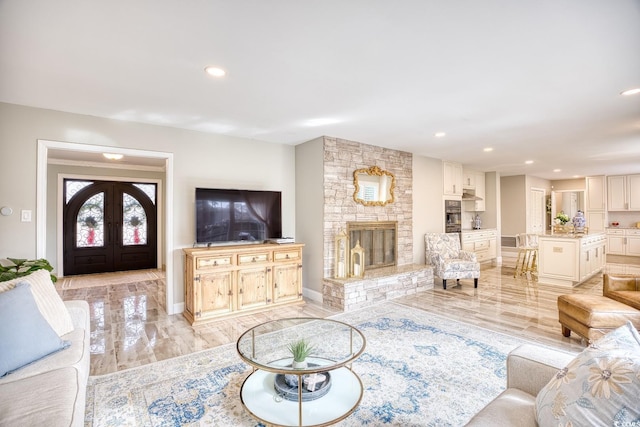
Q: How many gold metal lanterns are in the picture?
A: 2